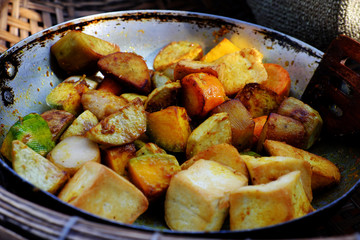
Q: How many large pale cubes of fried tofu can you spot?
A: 4